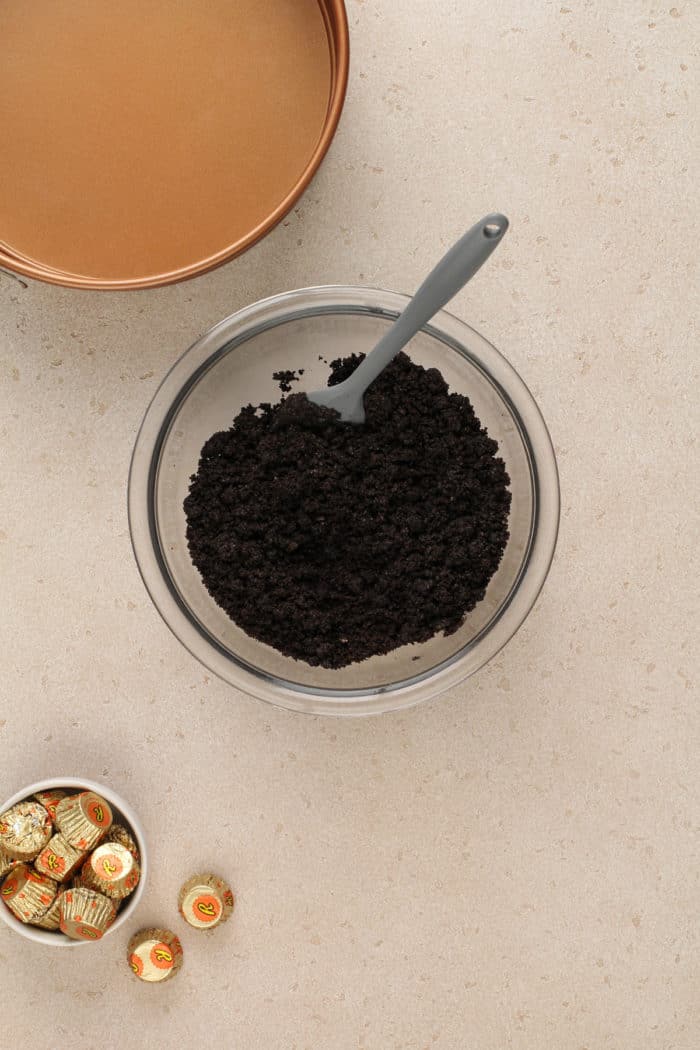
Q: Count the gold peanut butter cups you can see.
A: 12